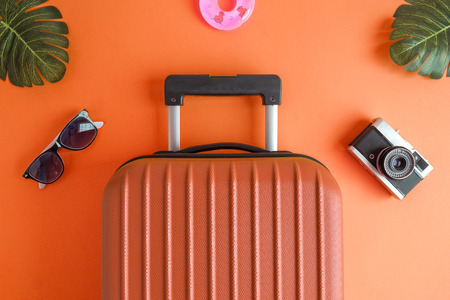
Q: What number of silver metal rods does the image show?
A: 2